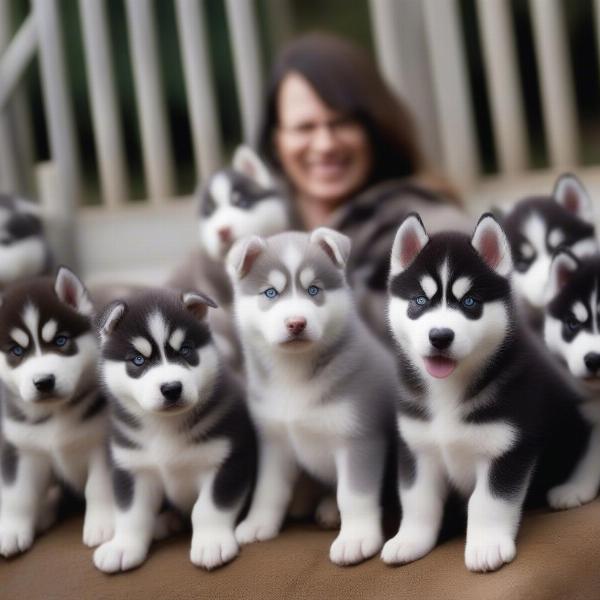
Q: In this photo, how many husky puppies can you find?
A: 8